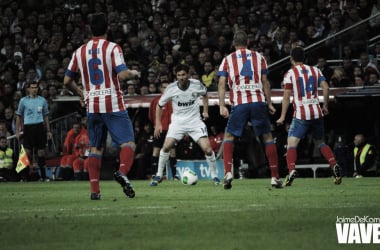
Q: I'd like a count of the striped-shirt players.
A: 3